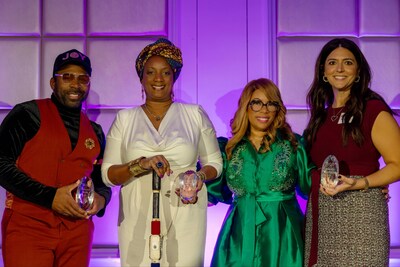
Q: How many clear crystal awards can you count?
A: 3